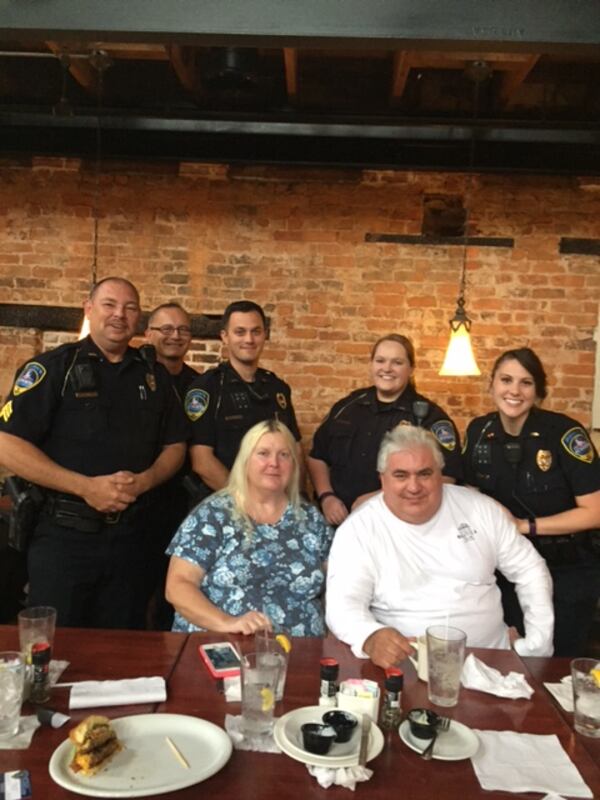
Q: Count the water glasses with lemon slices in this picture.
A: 3